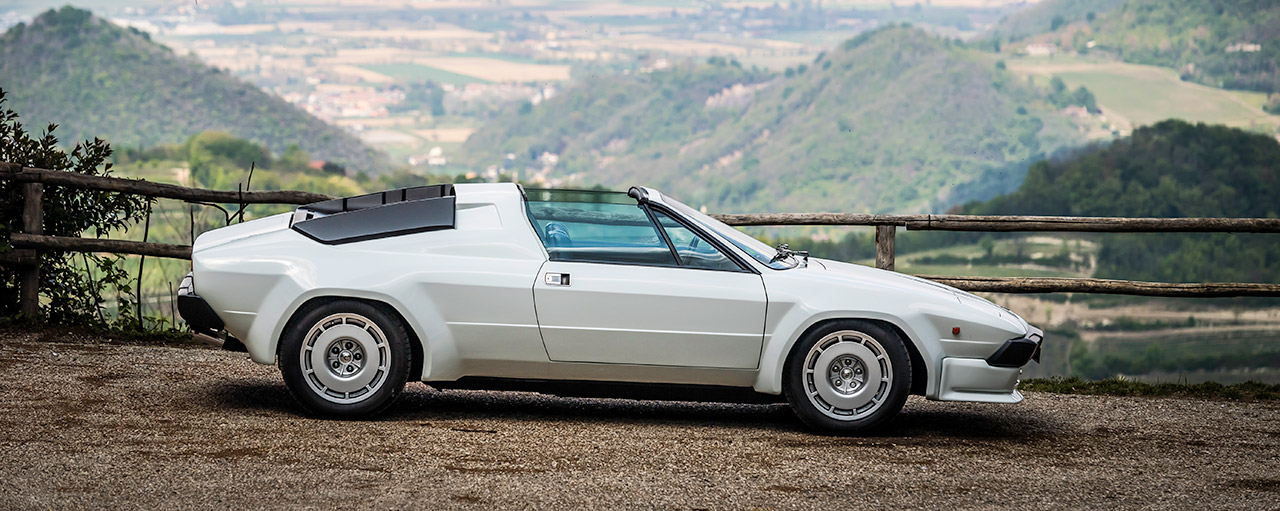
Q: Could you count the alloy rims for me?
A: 2